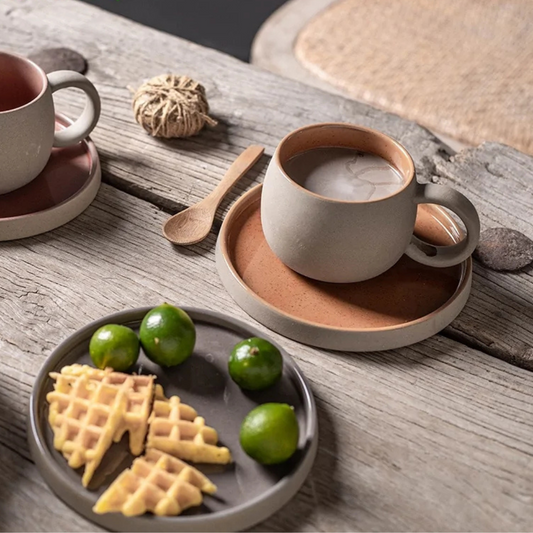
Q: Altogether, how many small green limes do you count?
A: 4